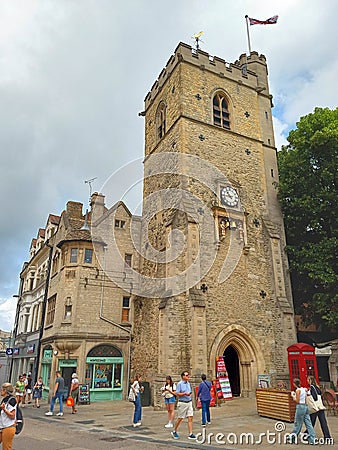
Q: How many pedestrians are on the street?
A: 13